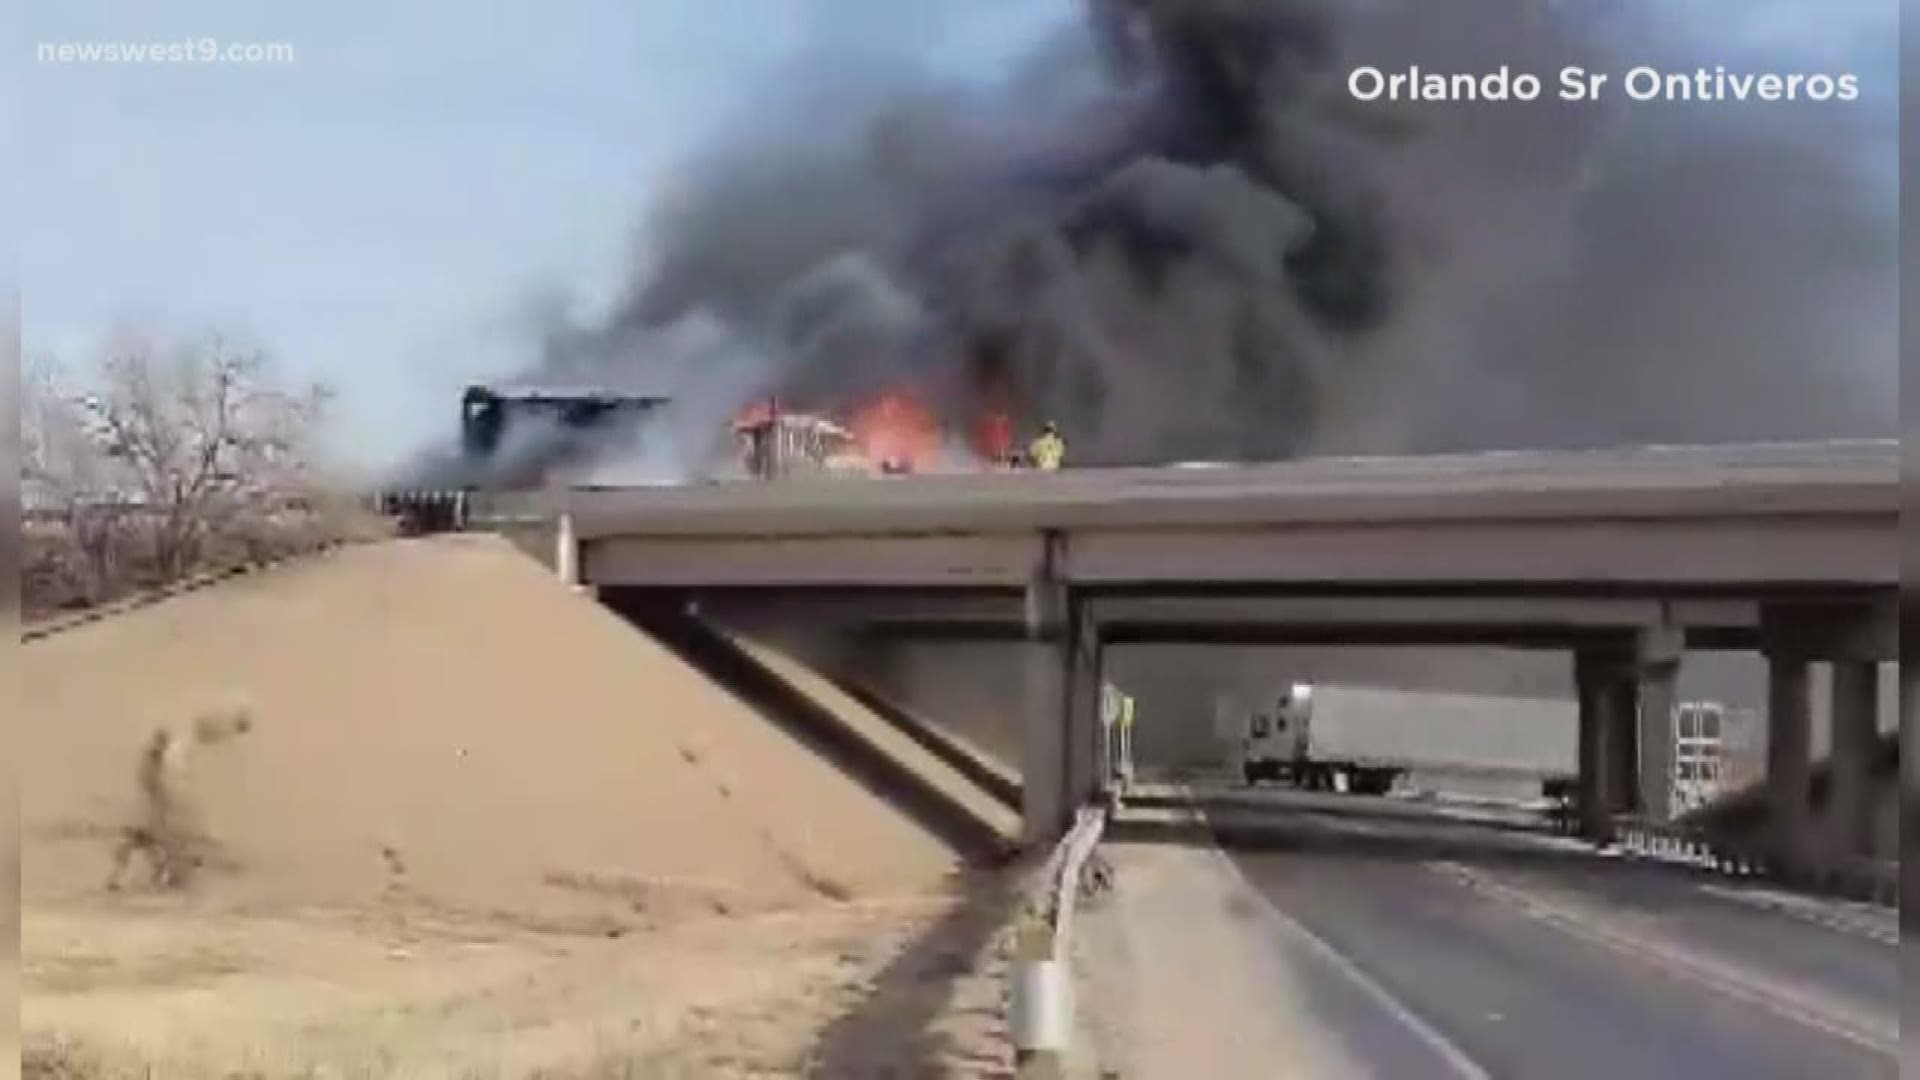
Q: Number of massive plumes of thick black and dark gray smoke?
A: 1